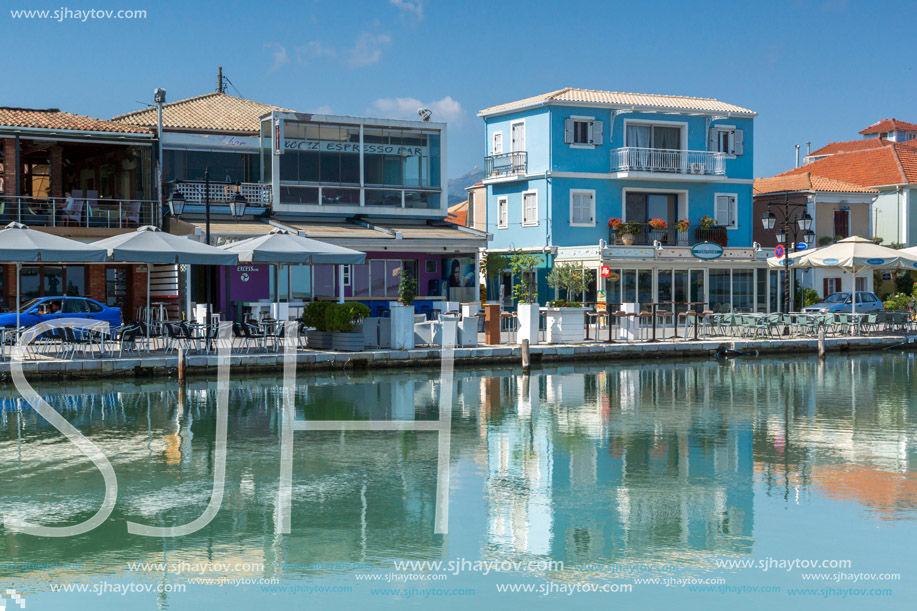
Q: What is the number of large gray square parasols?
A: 3